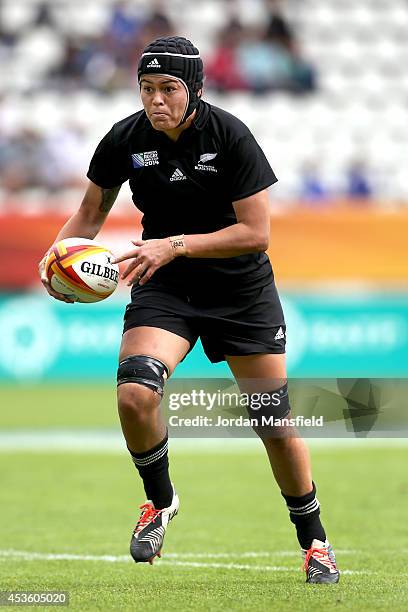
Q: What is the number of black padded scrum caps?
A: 1